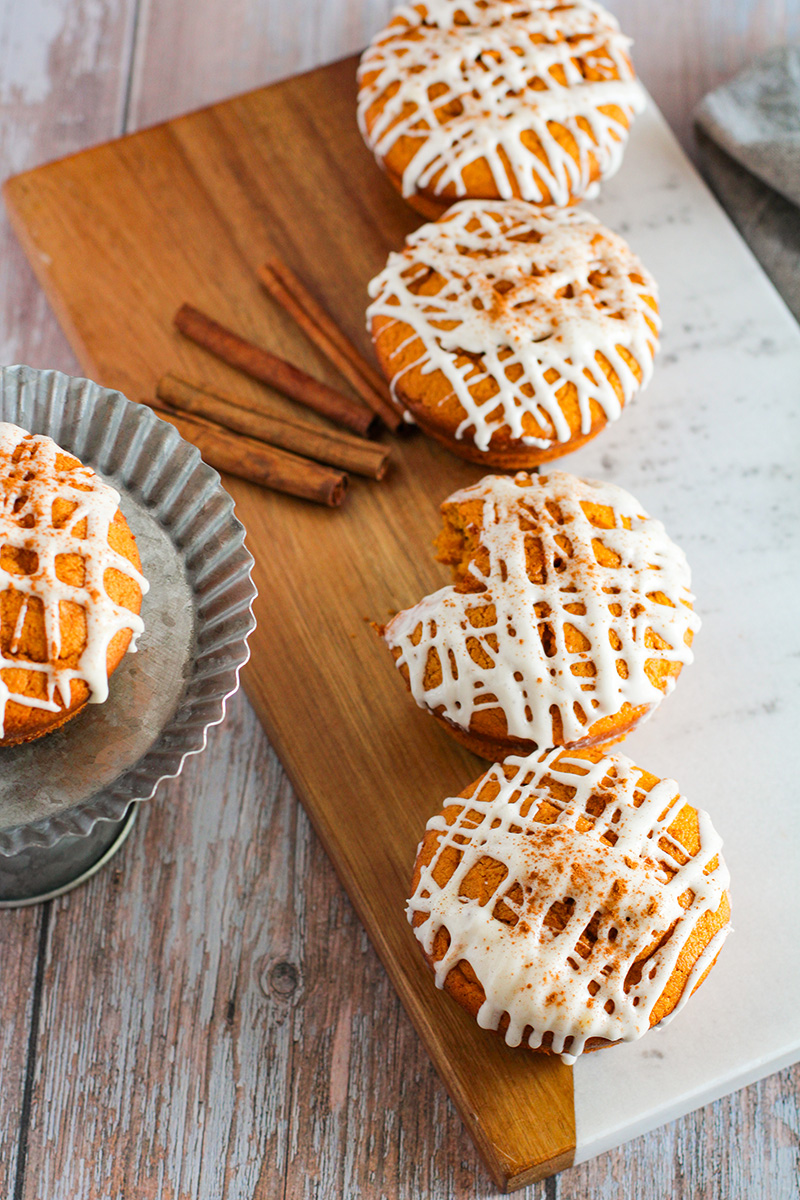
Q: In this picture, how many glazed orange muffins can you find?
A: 5